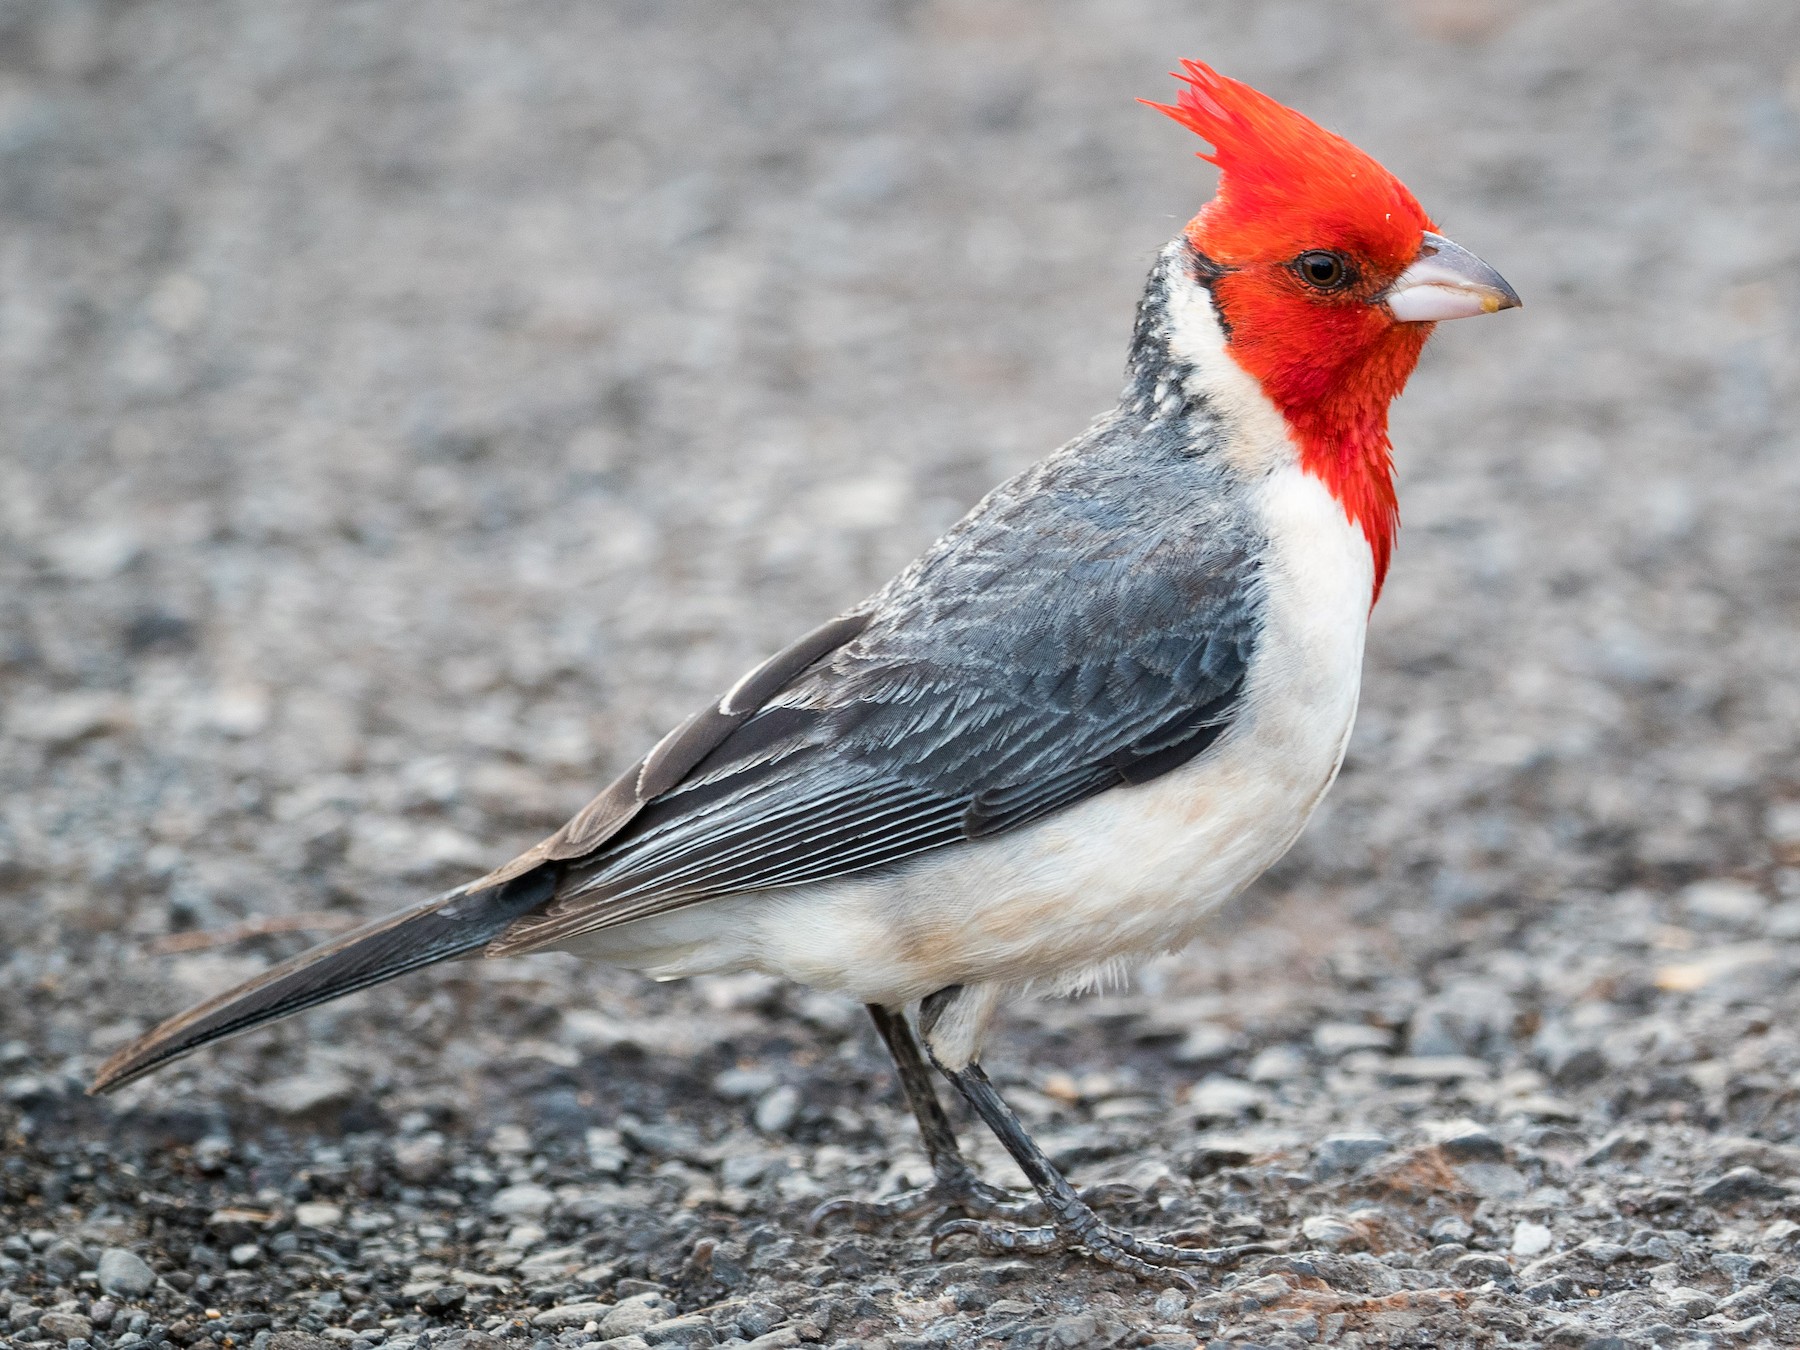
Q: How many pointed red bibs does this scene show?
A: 1